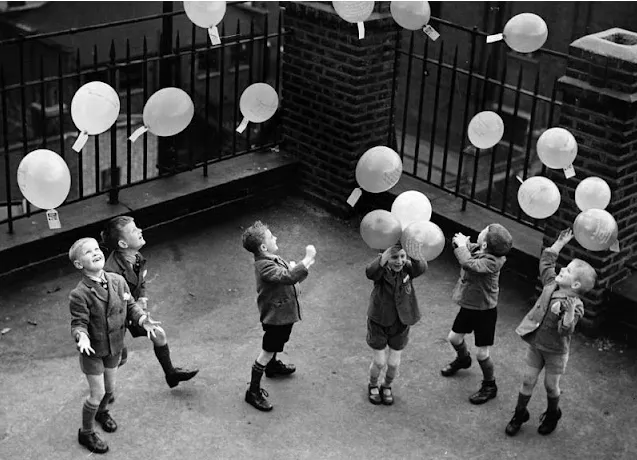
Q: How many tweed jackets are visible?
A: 6